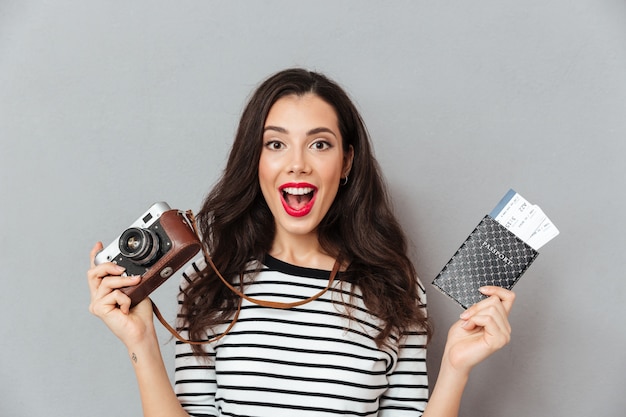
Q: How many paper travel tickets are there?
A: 2